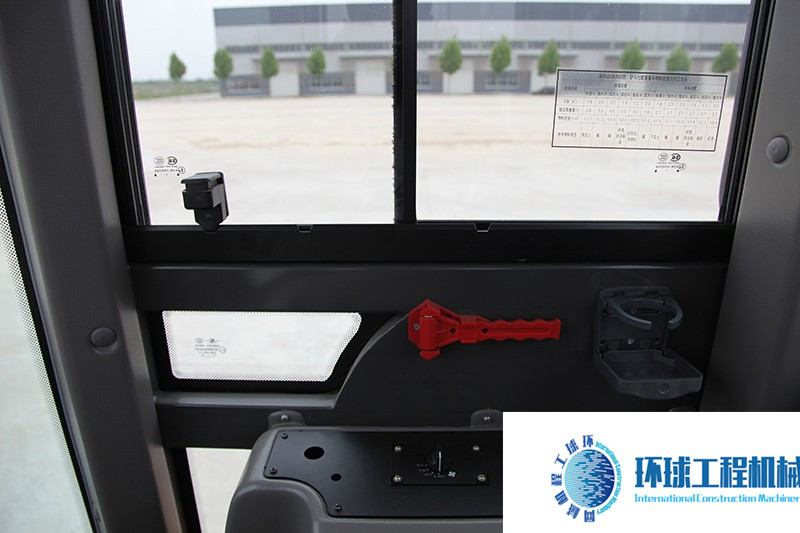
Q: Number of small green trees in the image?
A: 10